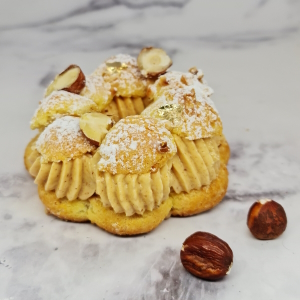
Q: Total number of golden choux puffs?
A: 7